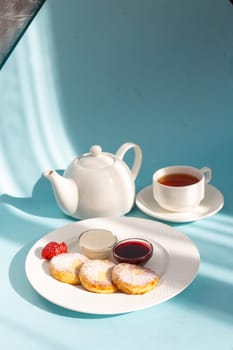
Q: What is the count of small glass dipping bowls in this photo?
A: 2